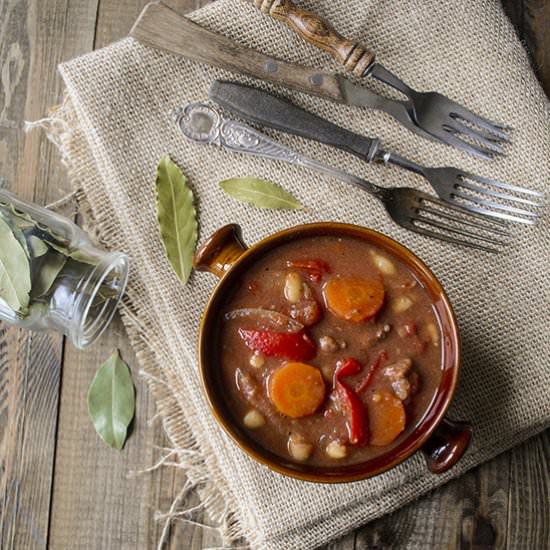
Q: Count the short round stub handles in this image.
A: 2